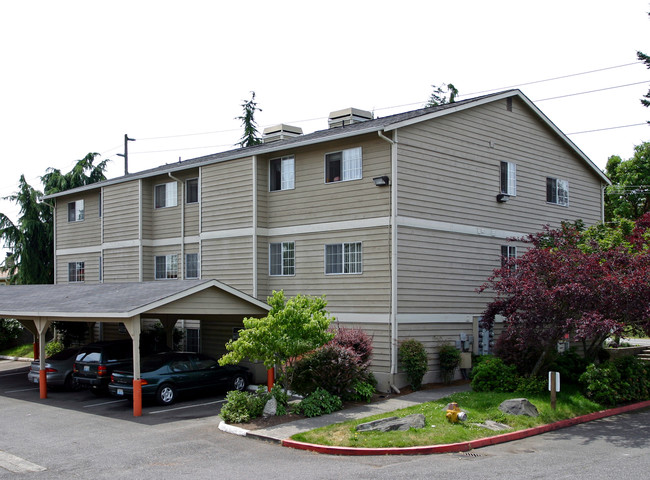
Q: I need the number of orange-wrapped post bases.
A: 4